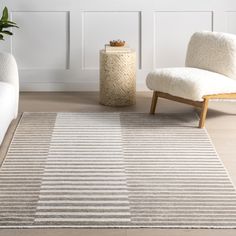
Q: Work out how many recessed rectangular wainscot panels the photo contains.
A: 4